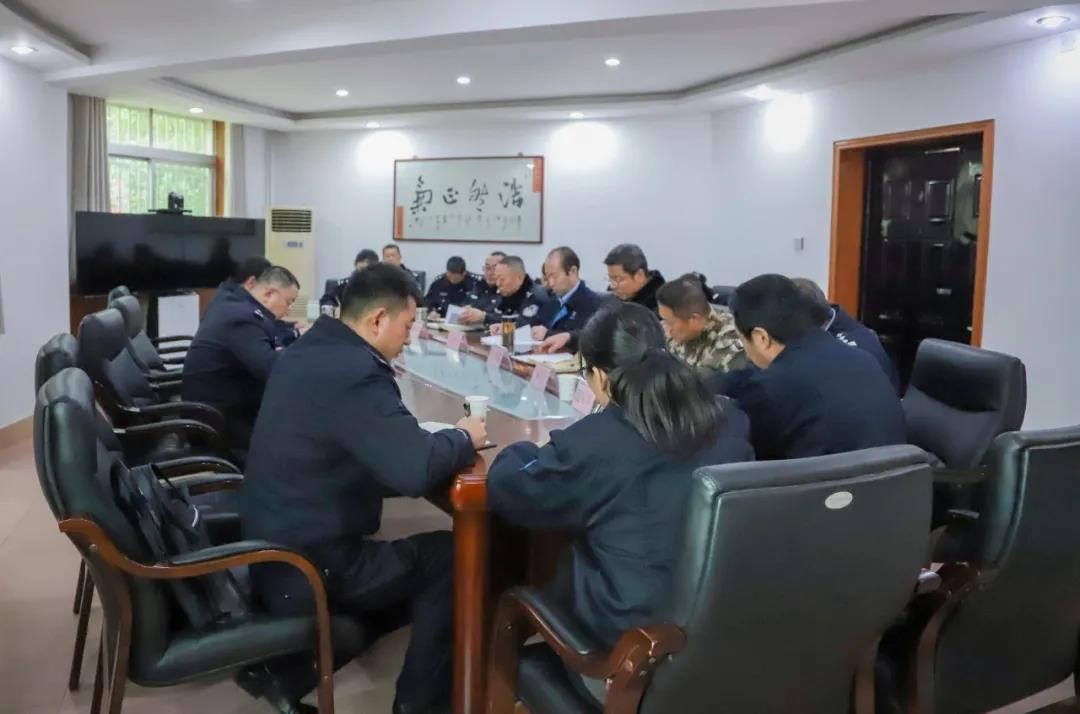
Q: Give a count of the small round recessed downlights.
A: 9